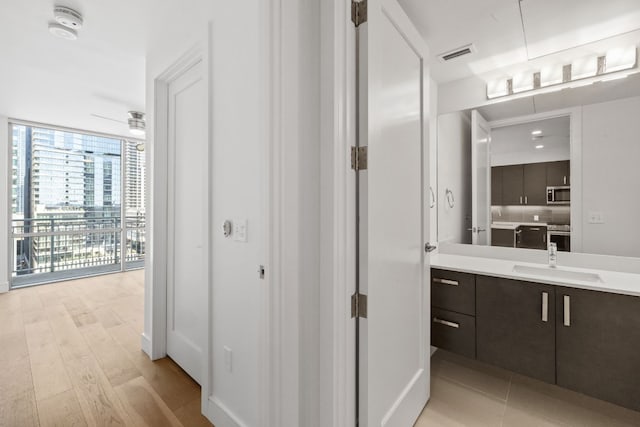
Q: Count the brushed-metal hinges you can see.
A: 3